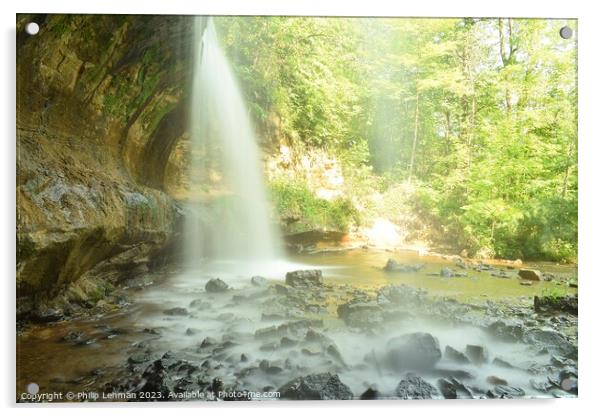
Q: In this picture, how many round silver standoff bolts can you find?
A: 4